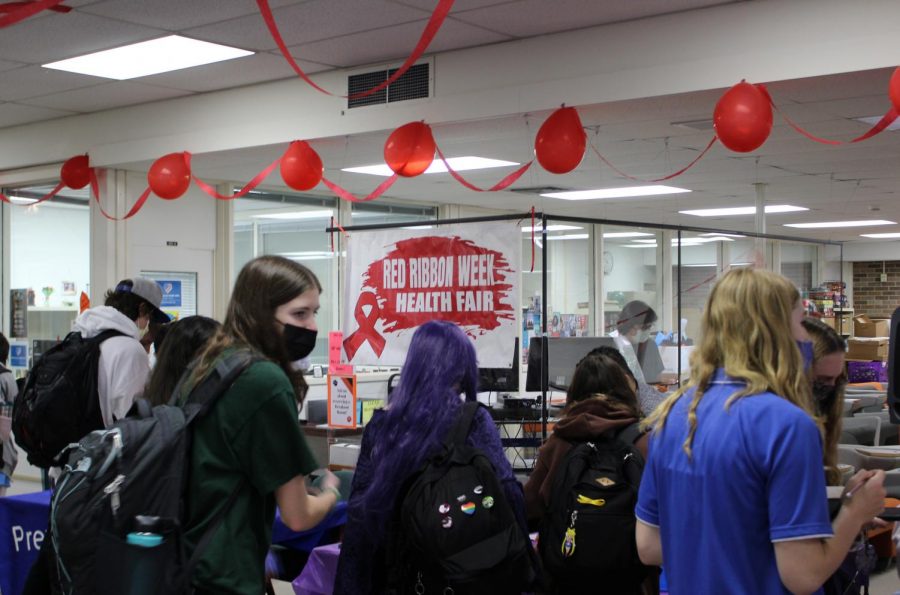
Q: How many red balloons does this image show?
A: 7